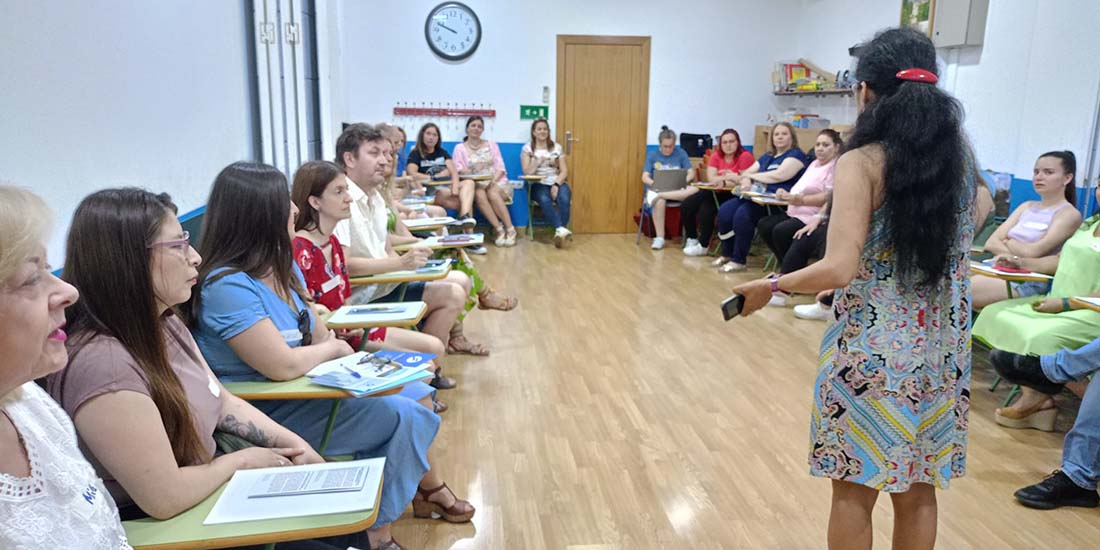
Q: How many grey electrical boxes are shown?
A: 1